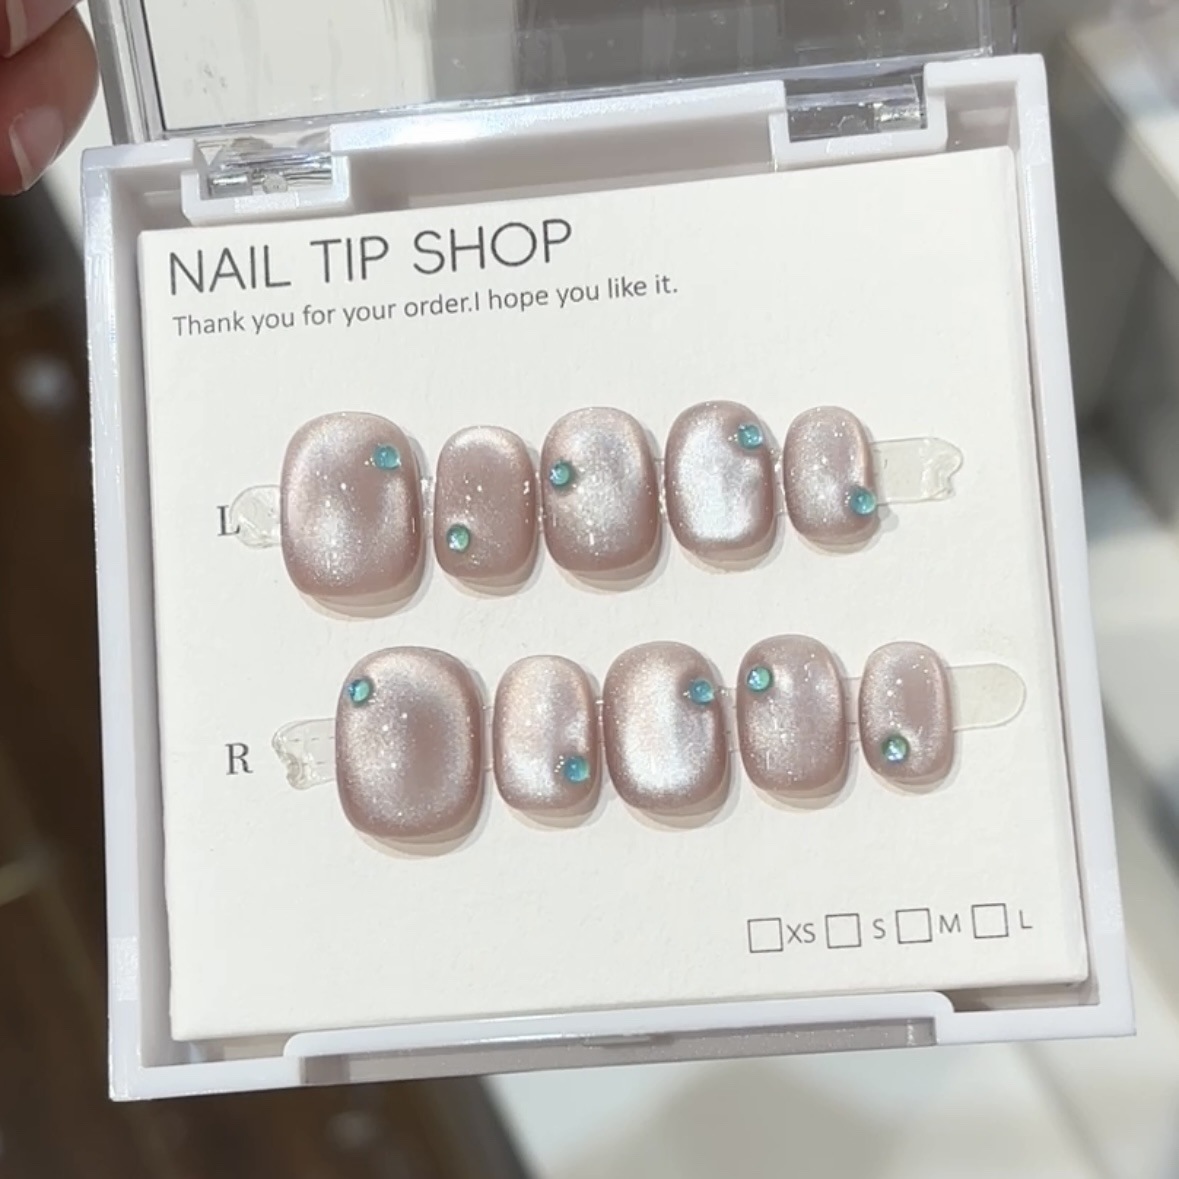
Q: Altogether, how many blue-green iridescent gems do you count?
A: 10